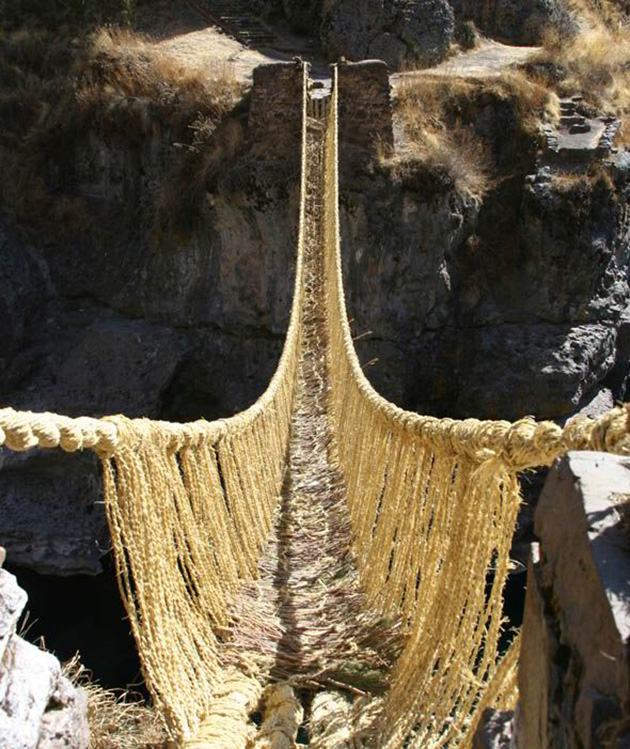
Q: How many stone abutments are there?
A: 2